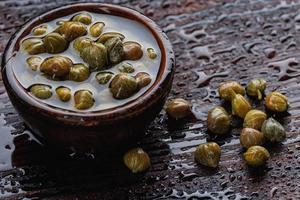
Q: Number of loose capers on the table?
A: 12